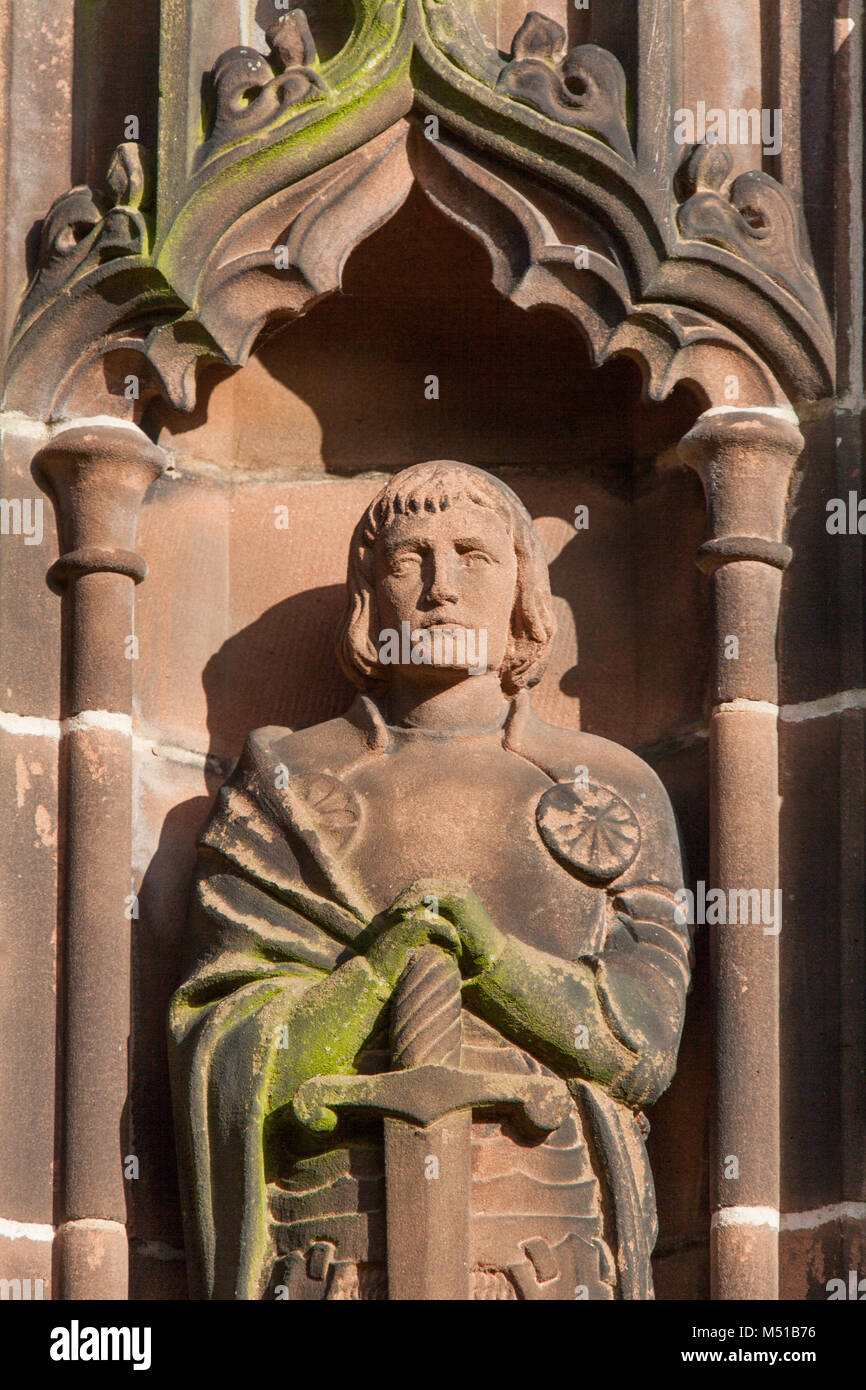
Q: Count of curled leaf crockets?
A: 4